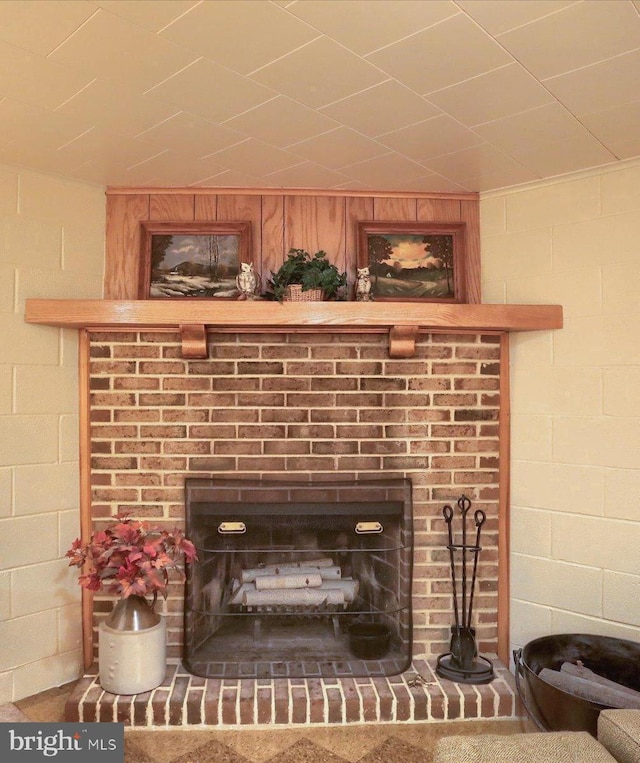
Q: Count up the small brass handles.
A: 2